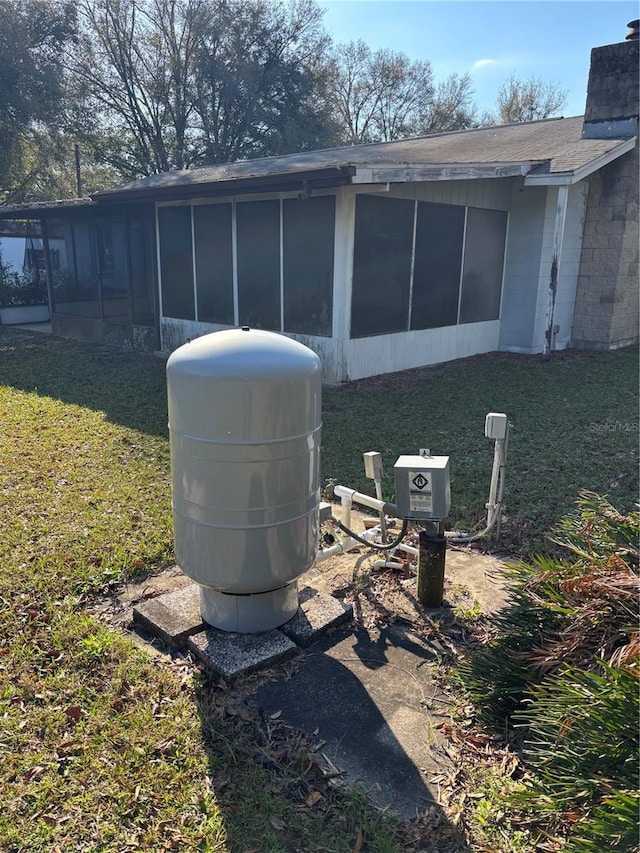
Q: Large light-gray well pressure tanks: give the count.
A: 1